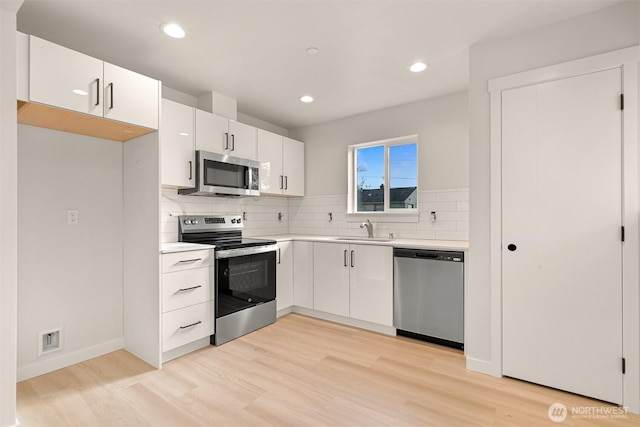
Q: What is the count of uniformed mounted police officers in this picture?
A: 0